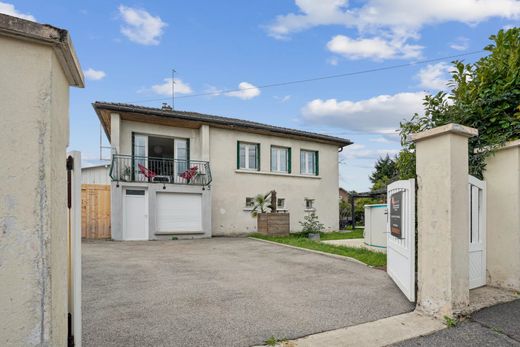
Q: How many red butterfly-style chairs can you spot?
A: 2